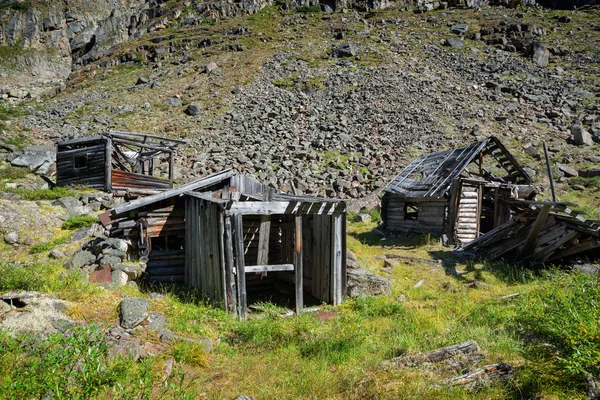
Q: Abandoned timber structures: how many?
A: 3